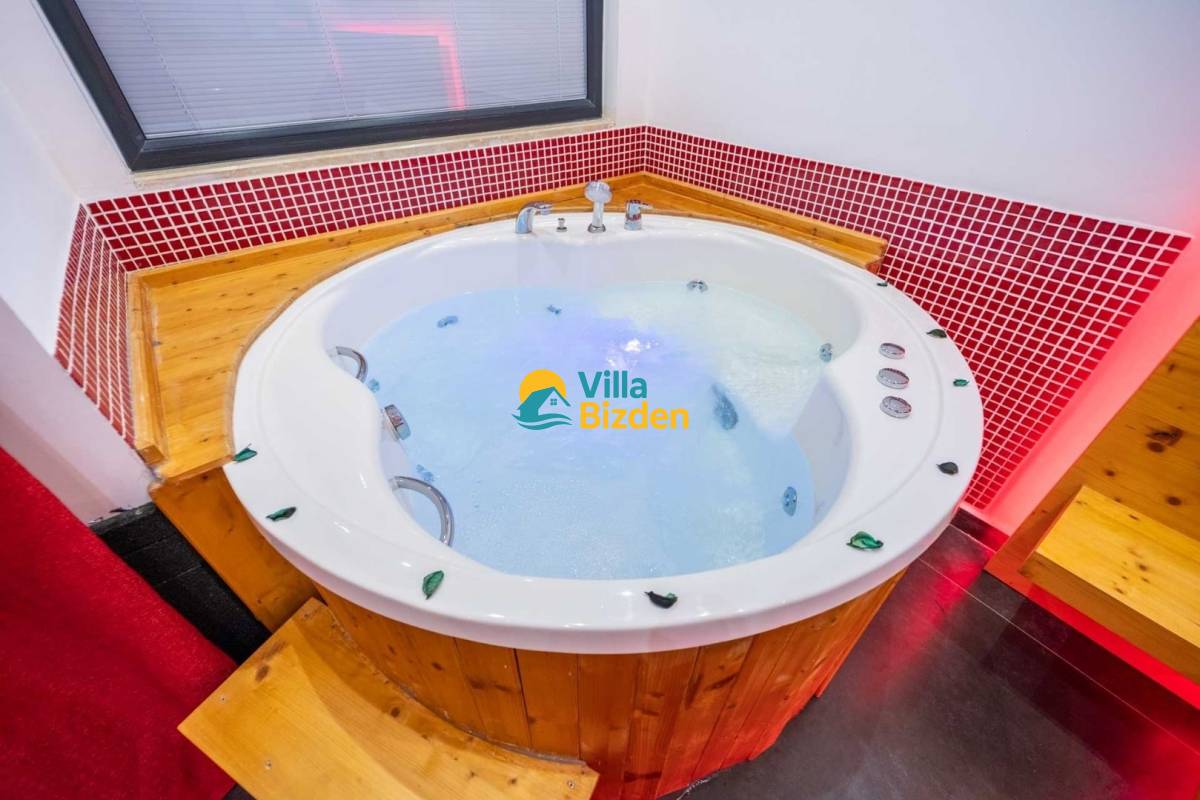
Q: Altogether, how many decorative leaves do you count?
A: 9